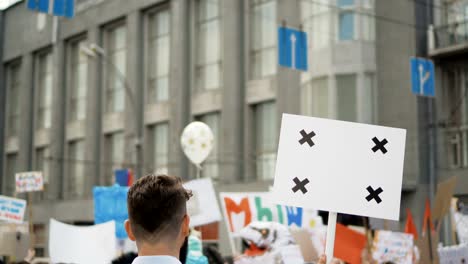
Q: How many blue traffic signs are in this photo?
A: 3